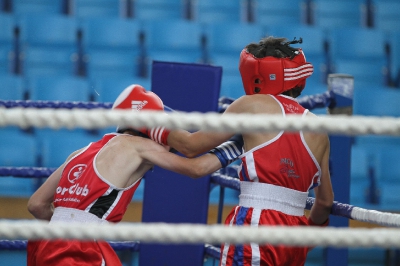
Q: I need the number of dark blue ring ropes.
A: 3